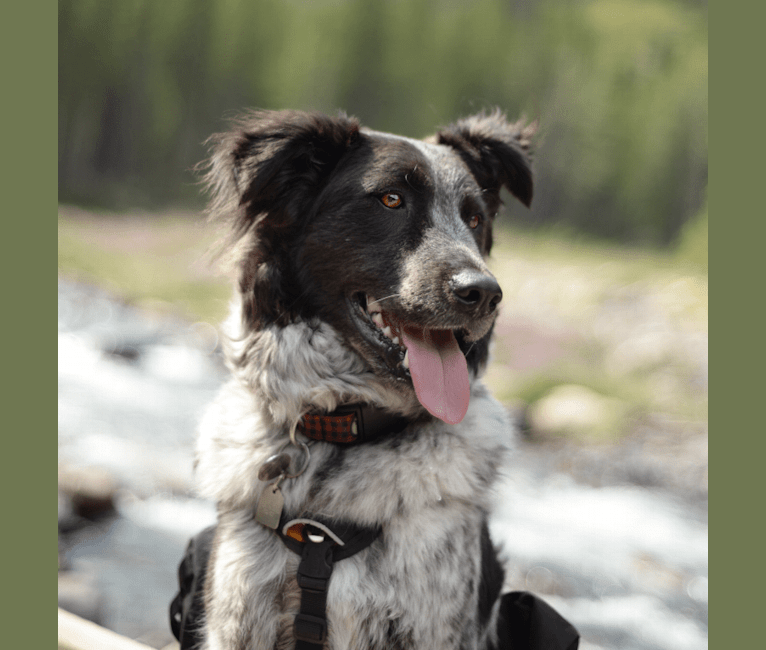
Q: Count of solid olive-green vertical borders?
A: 2